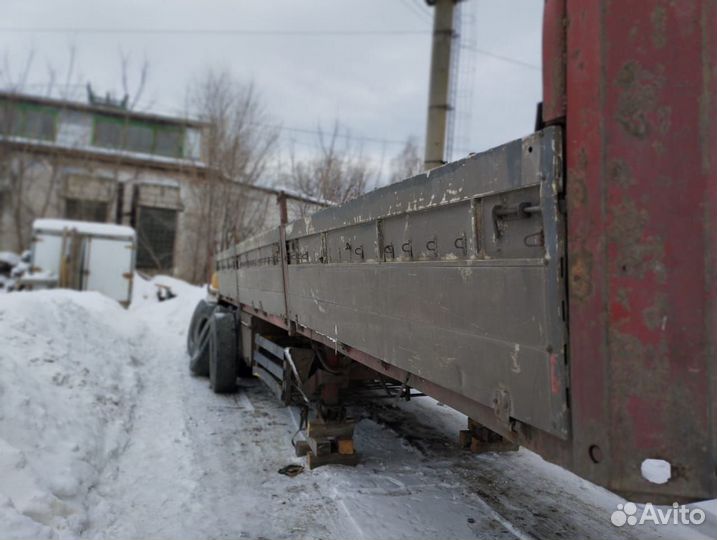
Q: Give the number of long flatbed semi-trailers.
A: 1